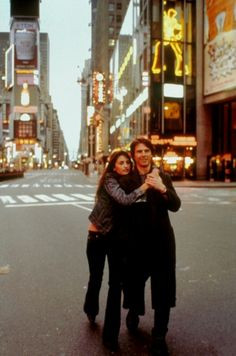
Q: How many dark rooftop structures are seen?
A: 1